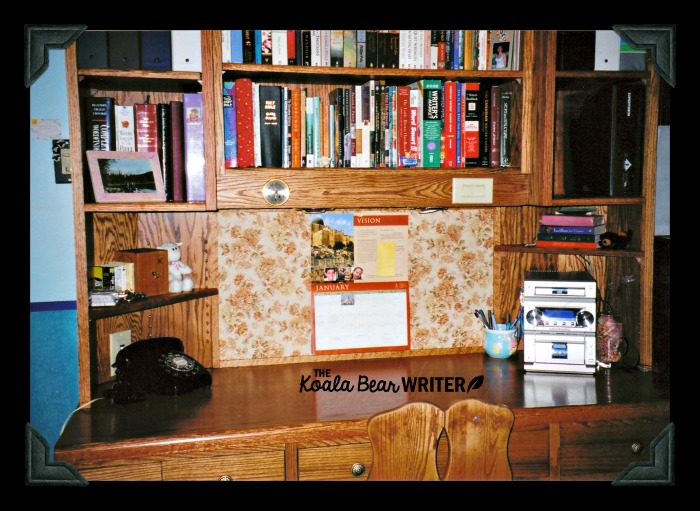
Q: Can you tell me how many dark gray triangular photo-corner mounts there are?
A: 4